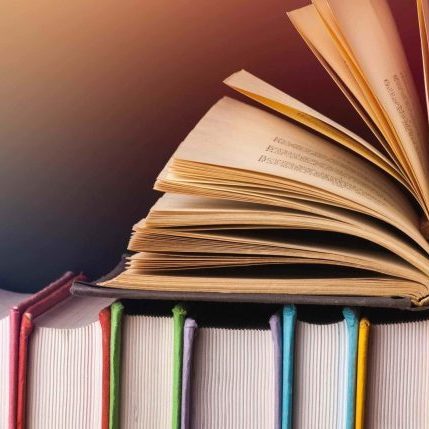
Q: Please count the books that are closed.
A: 6